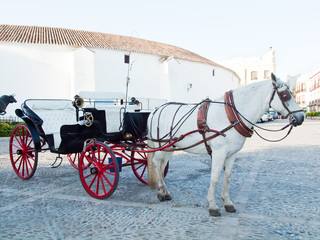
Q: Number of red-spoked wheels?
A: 4